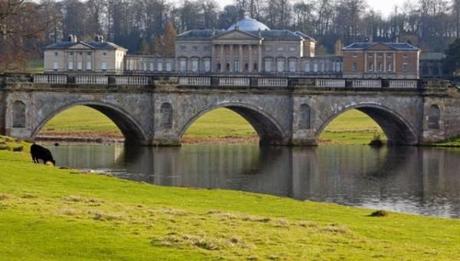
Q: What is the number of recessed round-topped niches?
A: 4